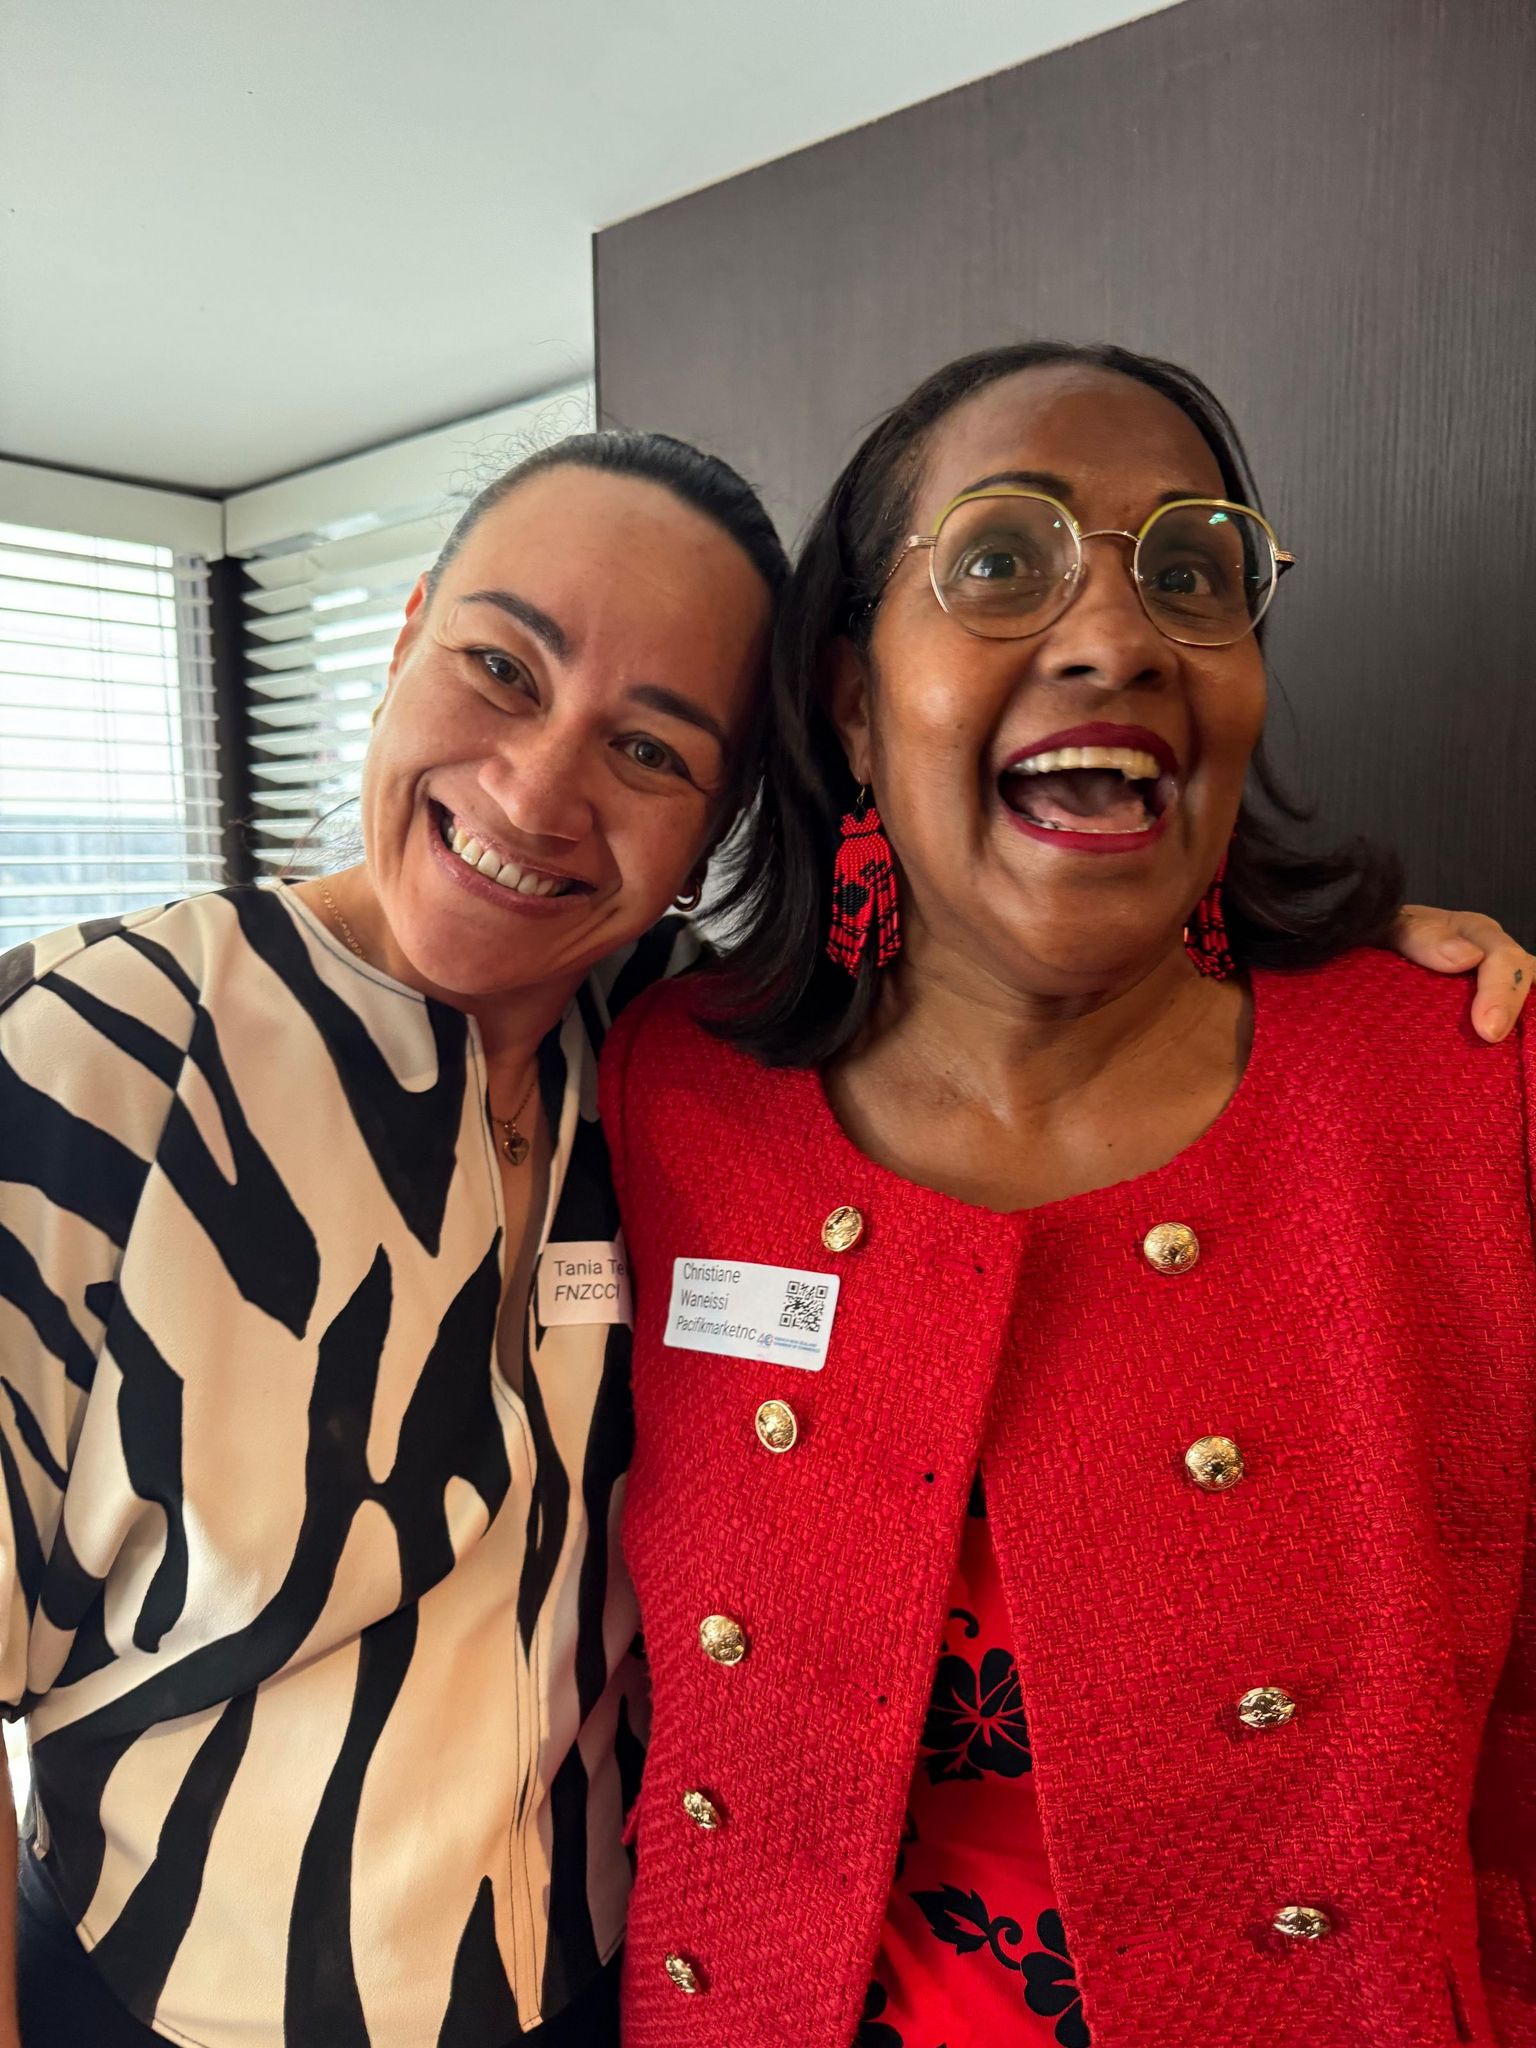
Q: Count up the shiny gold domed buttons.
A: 9